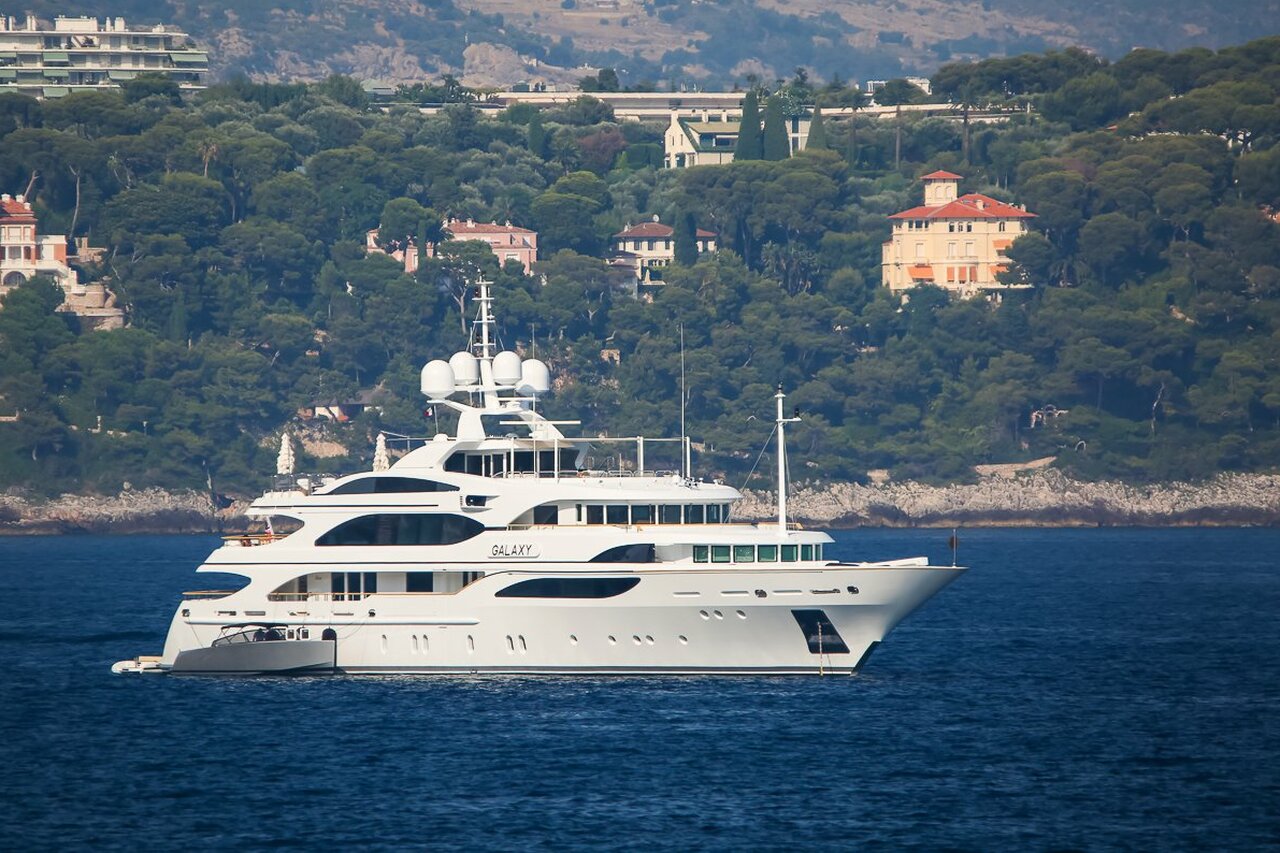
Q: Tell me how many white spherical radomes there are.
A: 4